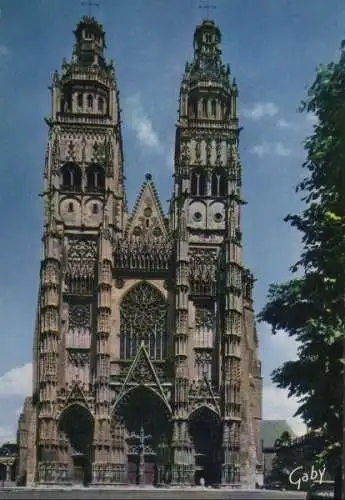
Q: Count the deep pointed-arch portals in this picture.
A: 3